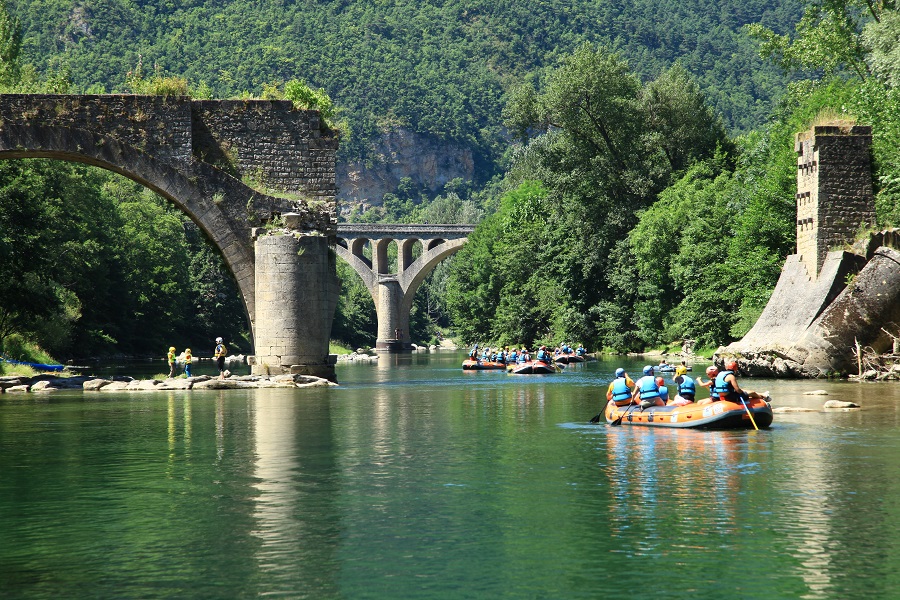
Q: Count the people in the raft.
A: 6